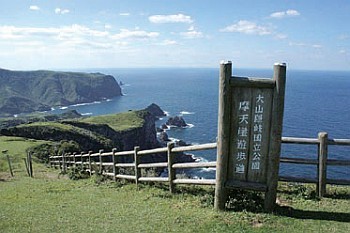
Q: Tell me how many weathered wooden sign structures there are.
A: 1